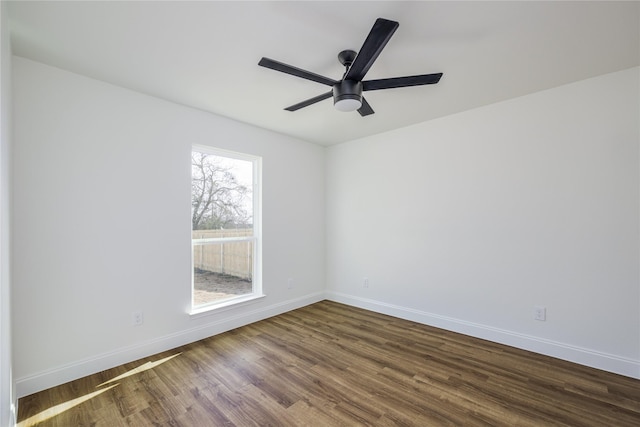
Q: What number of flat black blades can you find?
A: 5